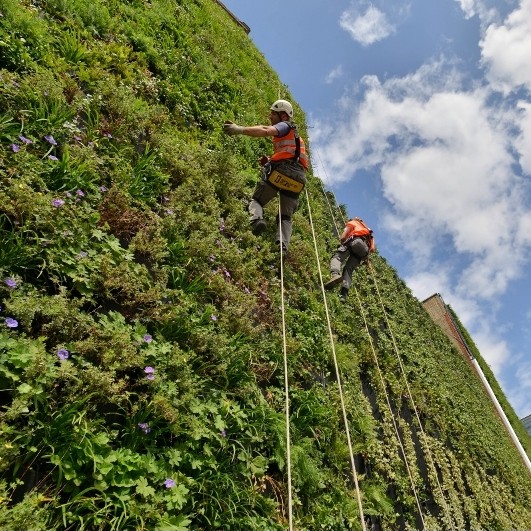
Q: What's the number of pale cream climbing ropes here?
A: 4